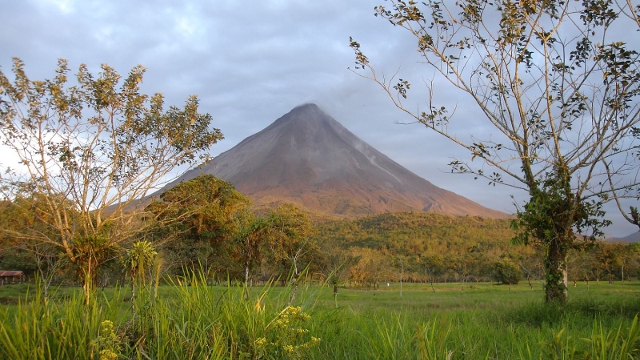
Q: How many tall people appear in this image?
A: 0